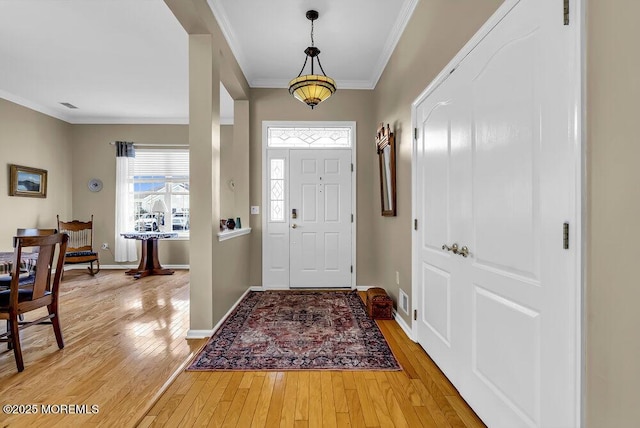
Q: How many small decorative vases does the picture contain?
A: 3